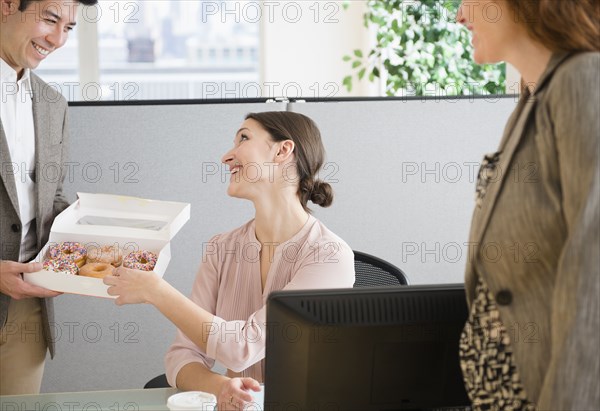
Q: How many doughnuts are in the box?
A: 5